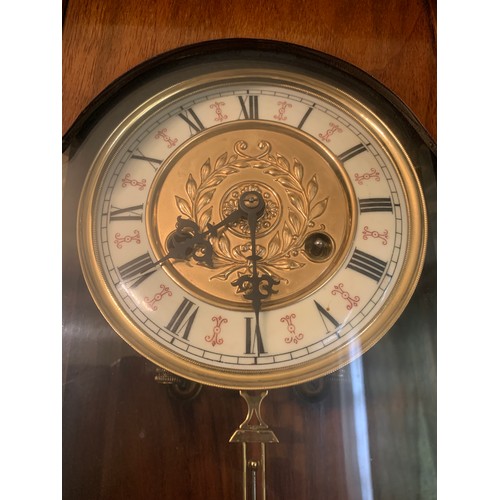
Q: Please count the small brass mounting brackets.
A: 2